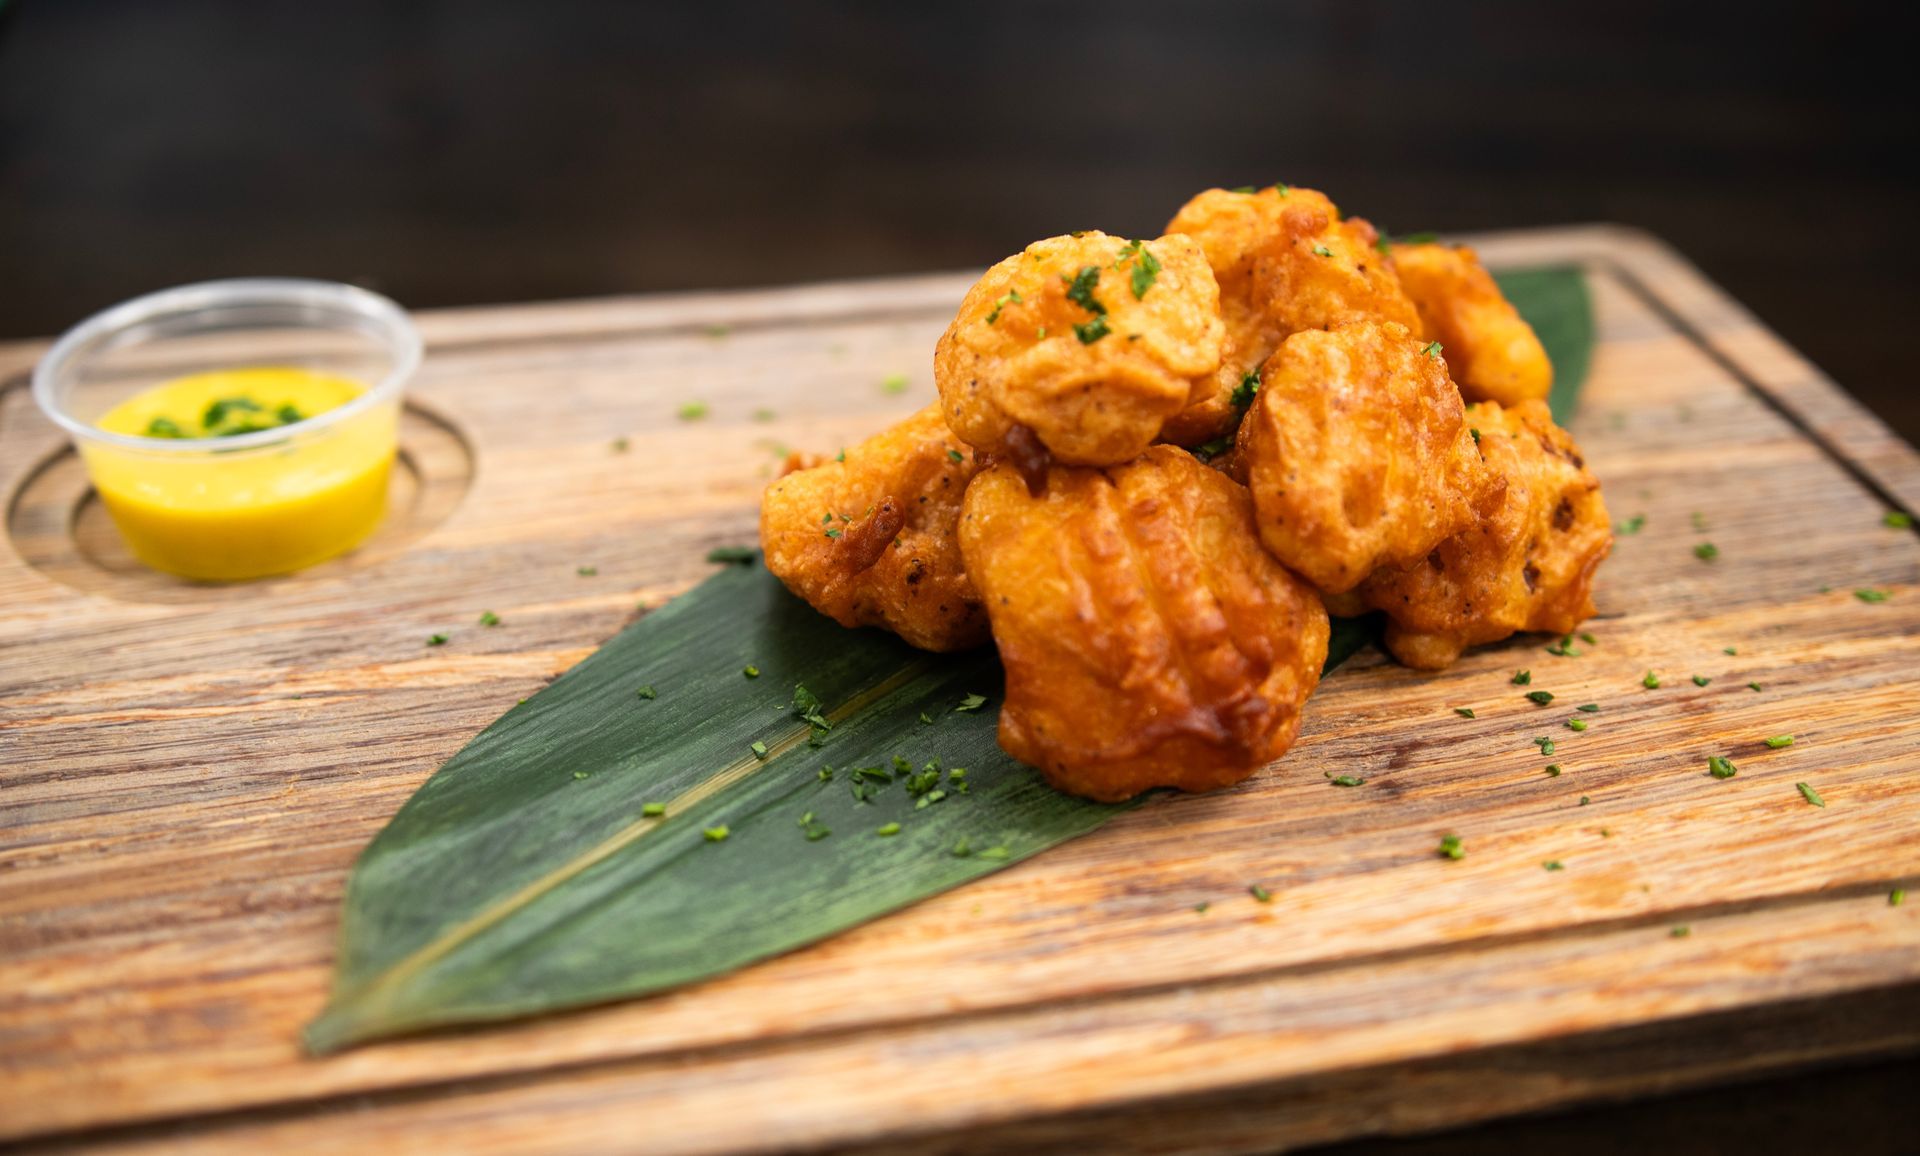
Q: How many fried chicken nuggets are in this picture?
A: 7